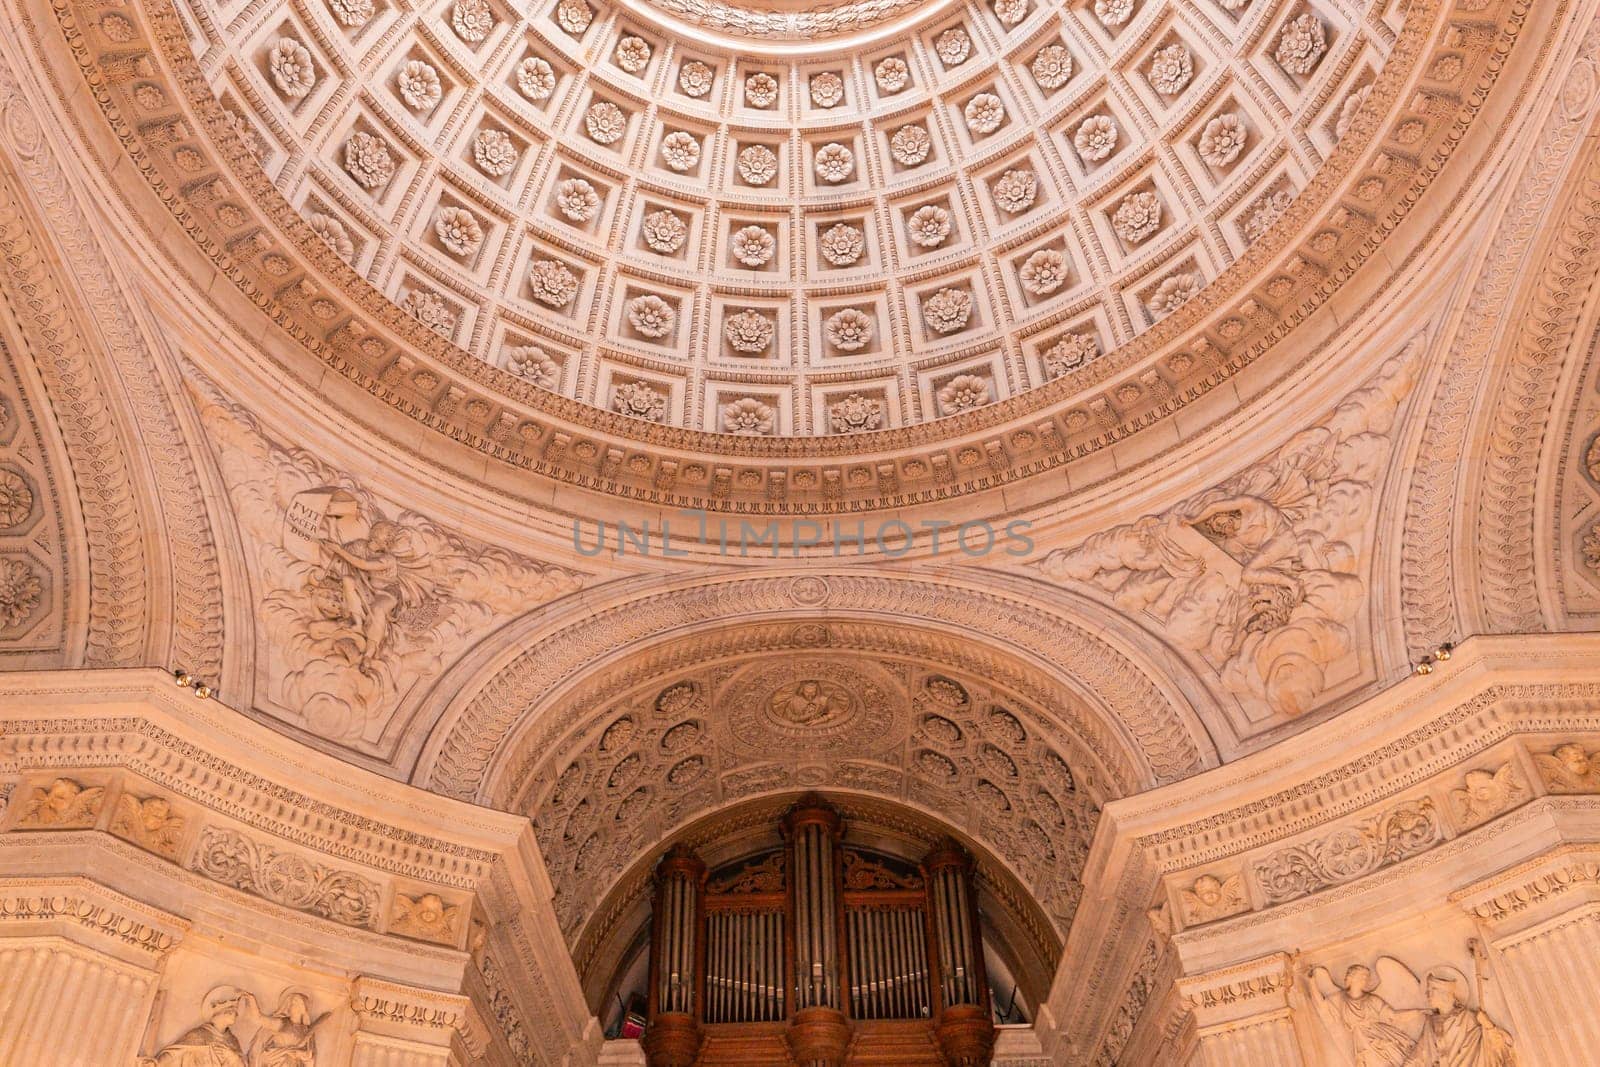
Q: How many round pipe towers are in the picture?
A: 3